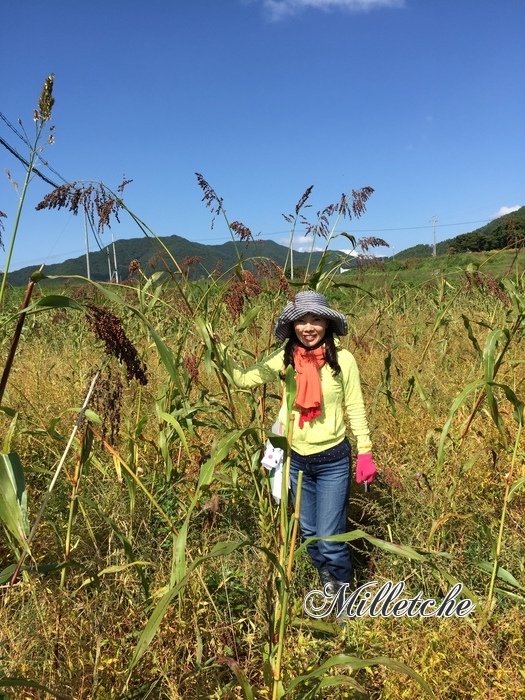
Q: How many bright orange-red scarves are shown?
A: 1